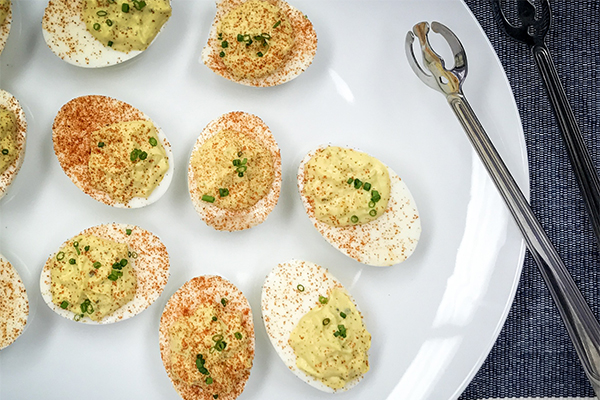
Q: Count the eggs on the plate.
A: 11